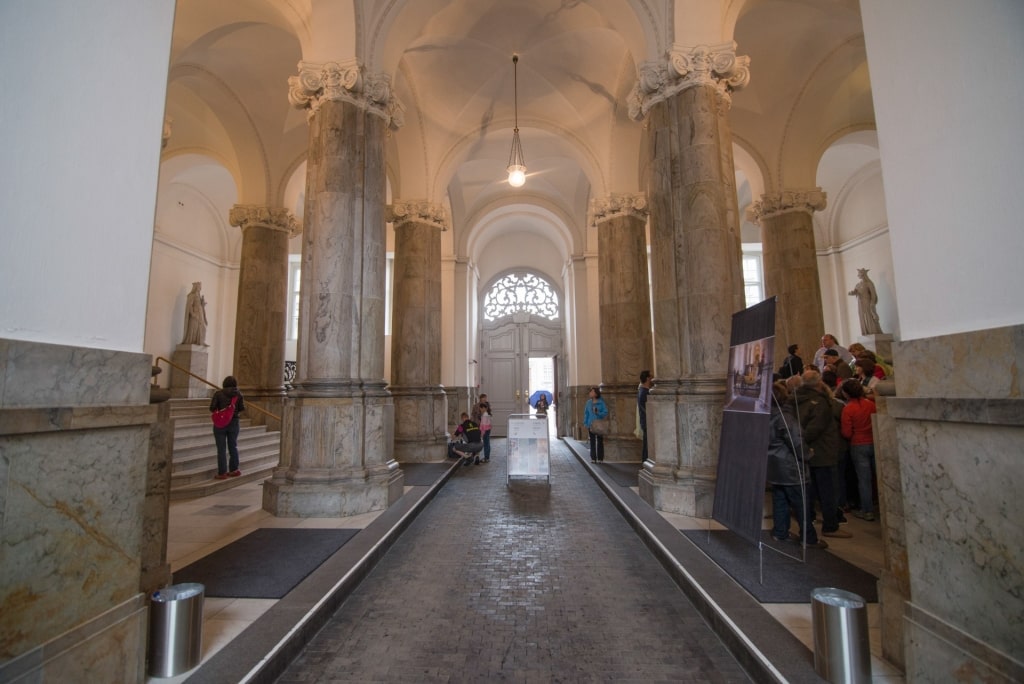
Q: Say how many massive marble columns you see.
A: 6